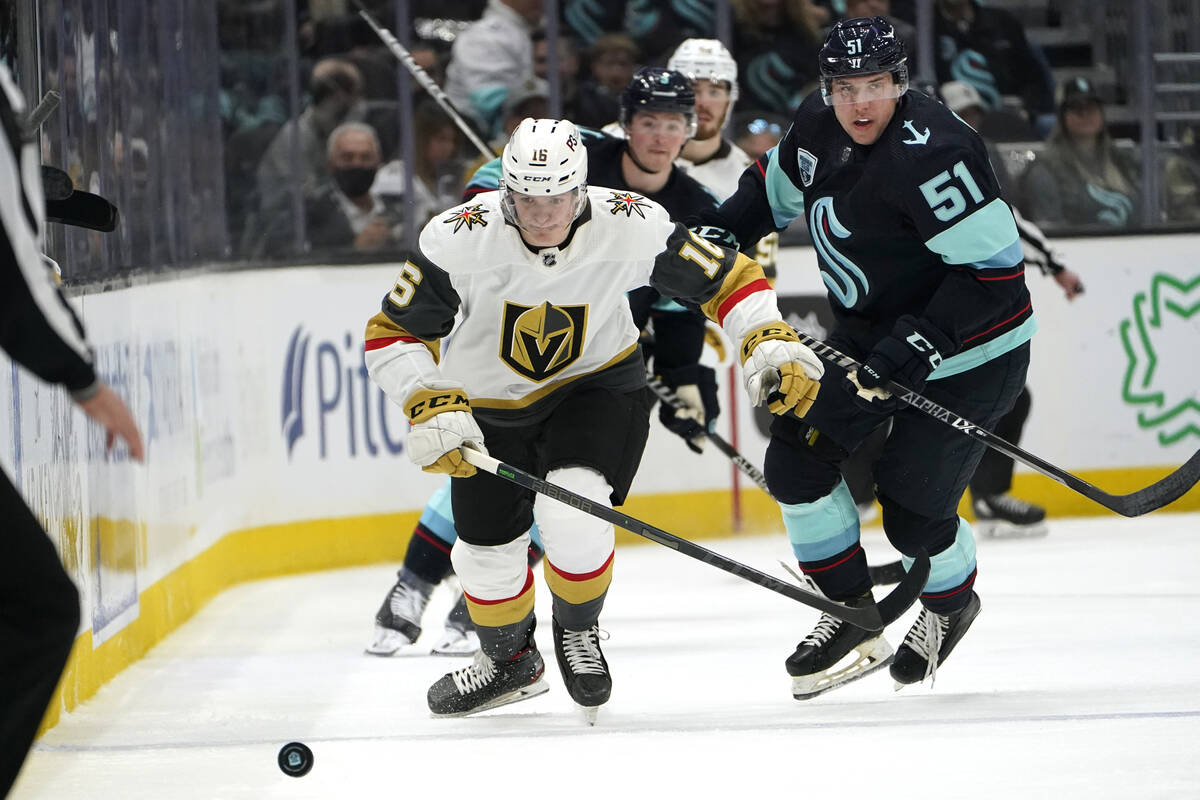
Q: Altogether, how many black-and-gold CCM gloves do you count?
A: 2